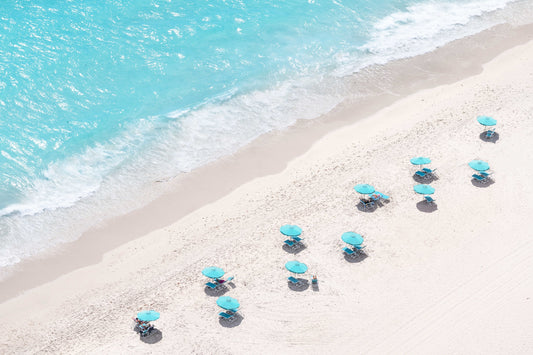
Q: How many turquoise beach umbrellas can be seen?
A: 11